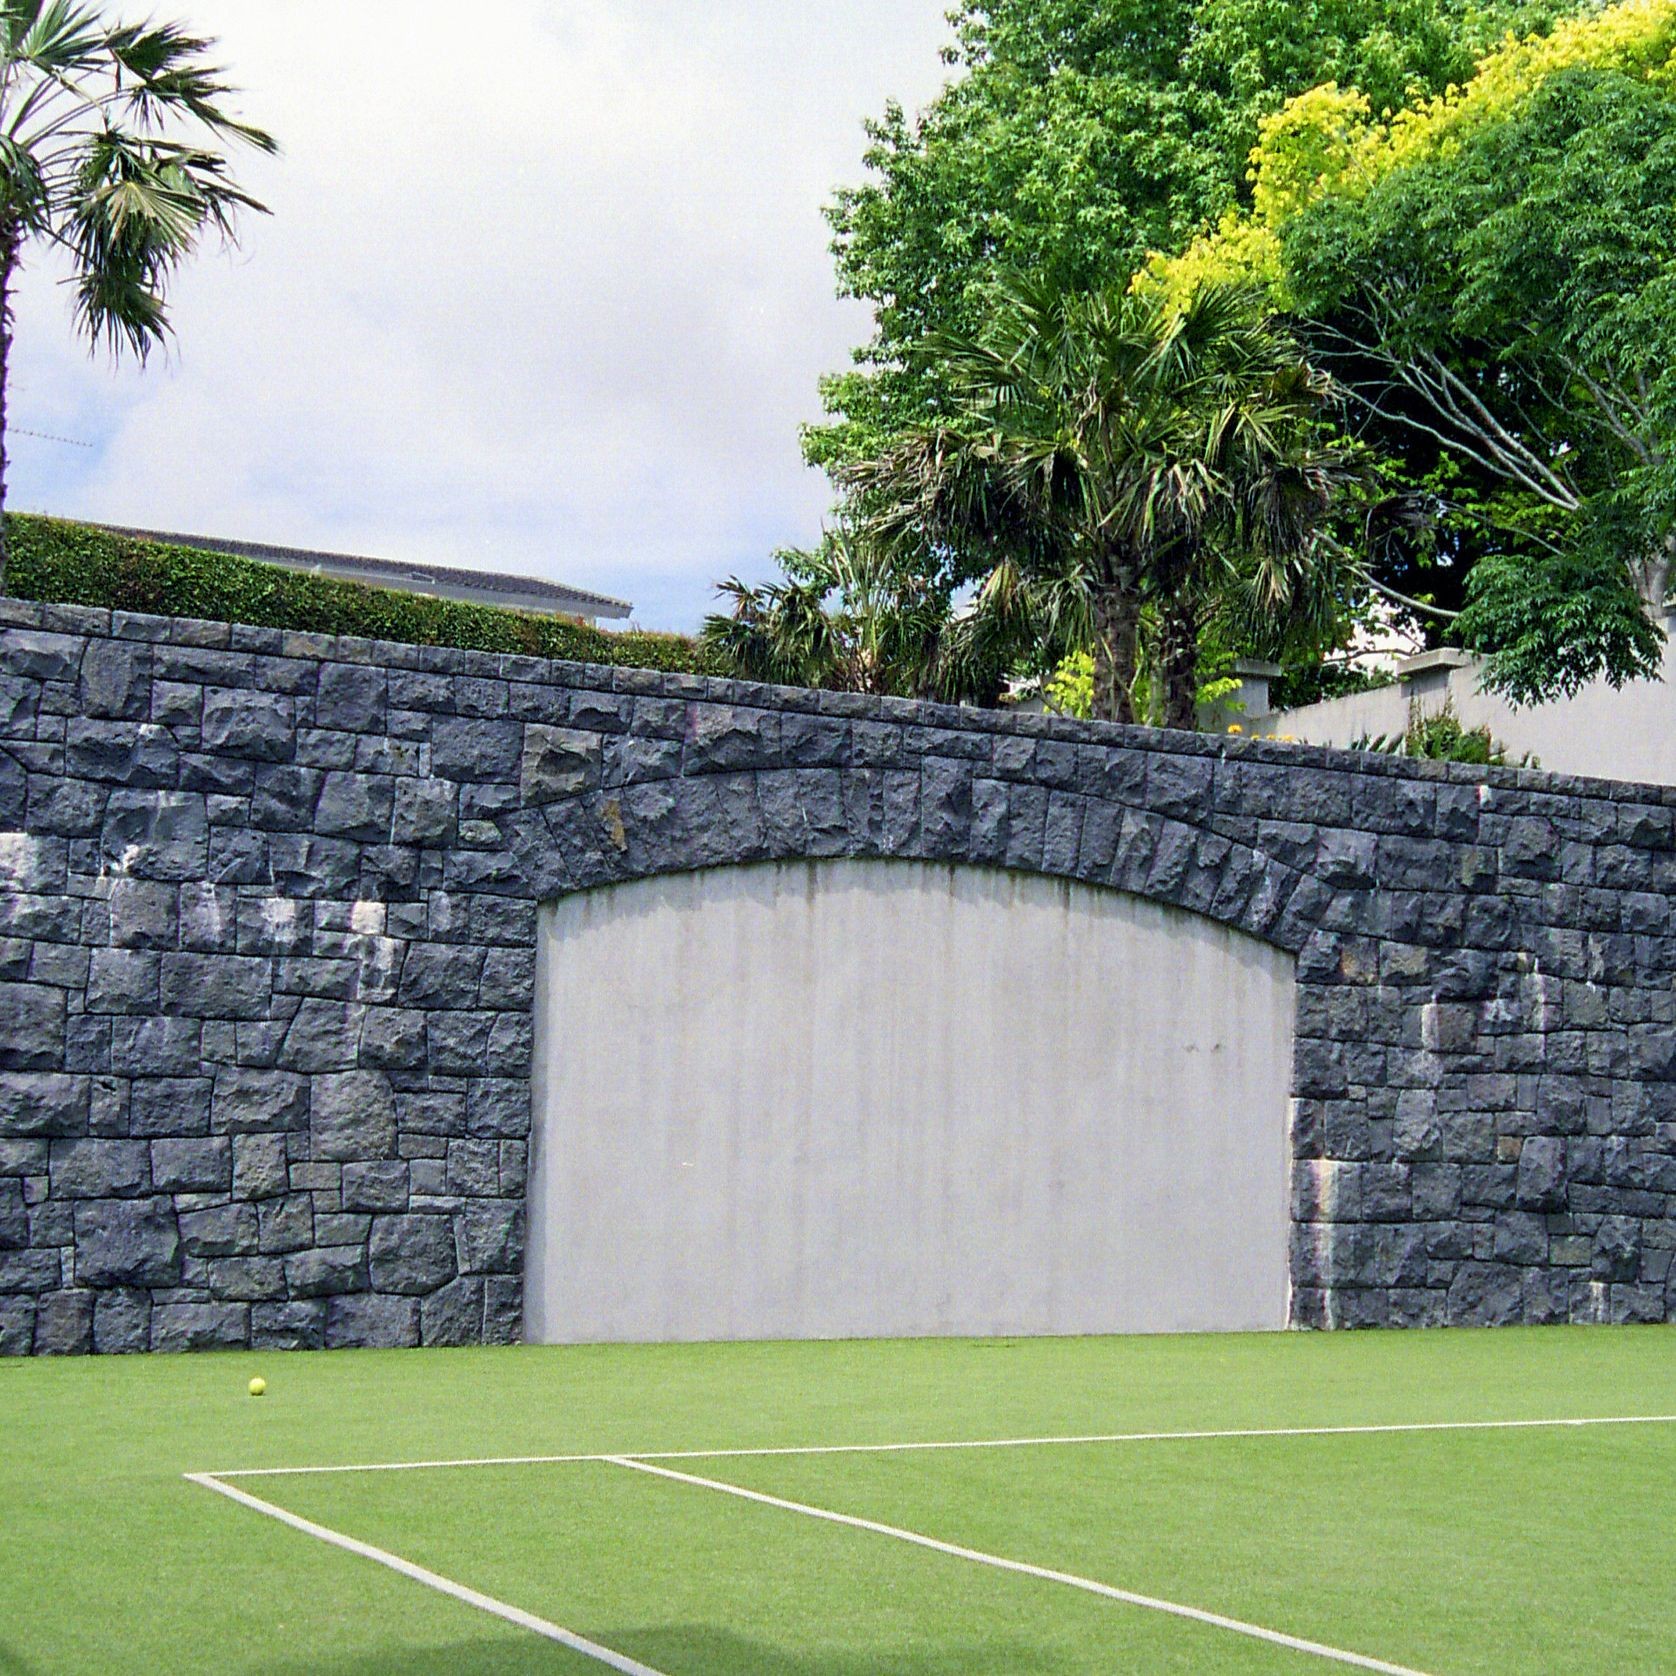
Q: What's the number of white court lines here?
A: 3